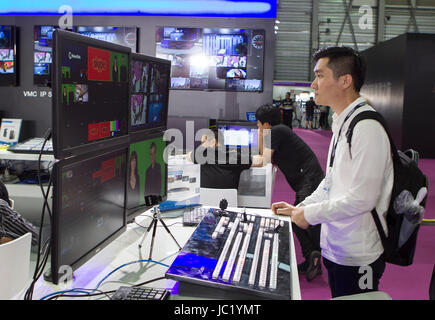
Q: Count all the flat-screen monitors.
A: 8